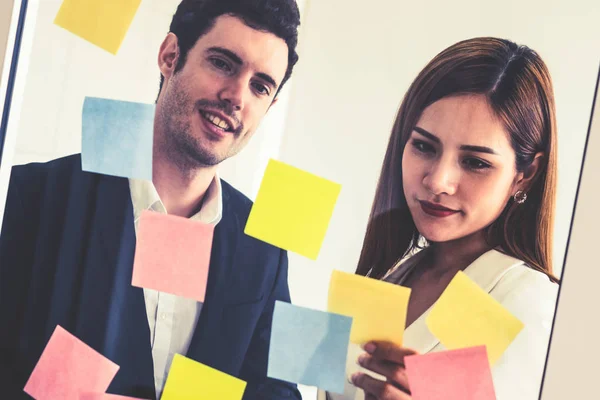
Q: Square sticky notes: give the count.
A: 11